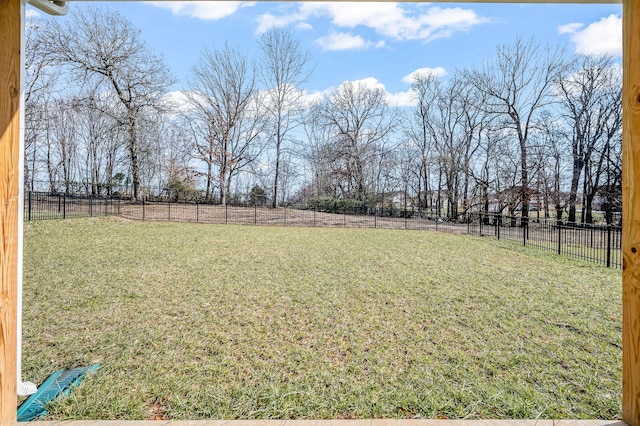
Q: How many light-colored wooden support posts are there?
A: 2